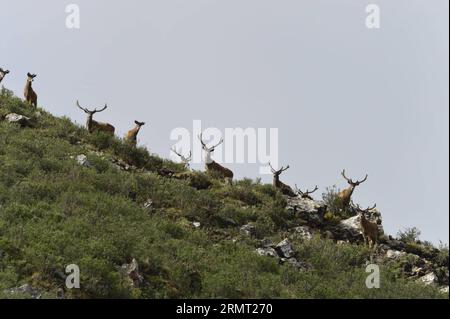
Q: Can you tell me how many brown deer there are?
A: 10